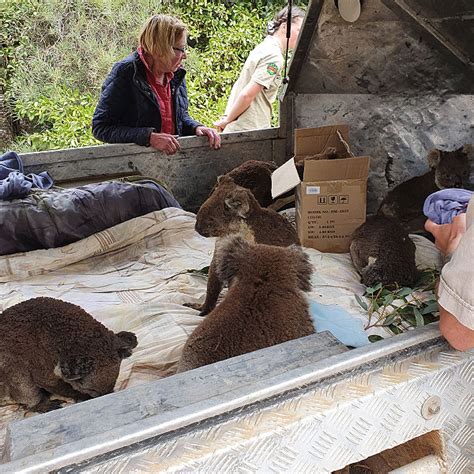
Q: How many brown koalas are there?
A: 6